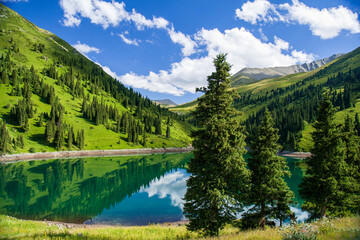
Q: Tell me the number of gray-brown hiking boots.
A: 0